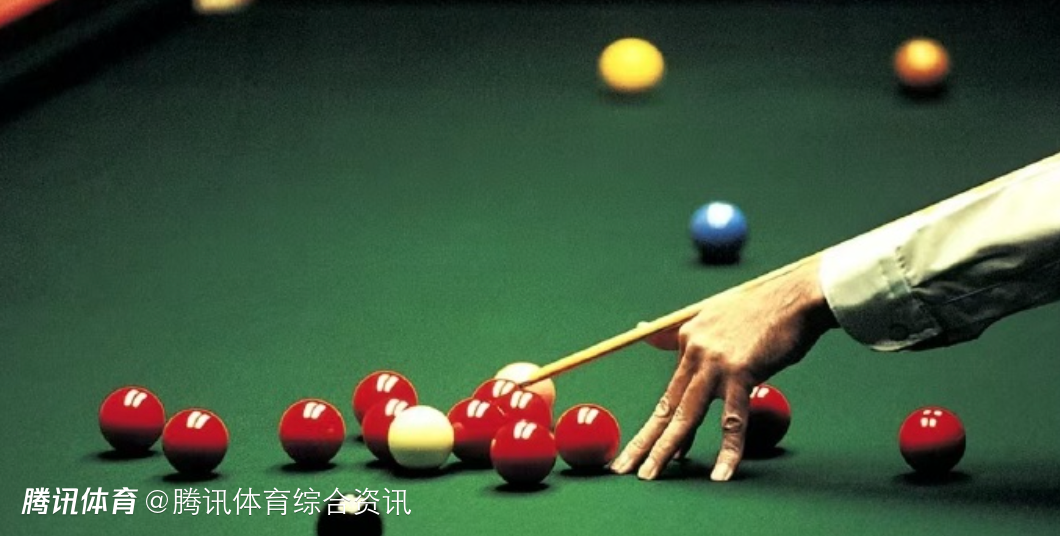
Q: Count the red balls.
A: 12